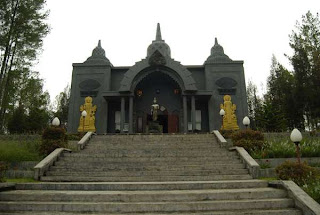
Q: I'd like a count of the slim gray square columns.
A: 4